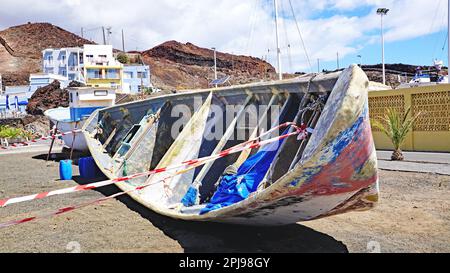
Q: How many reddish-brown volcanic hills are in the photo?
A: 2